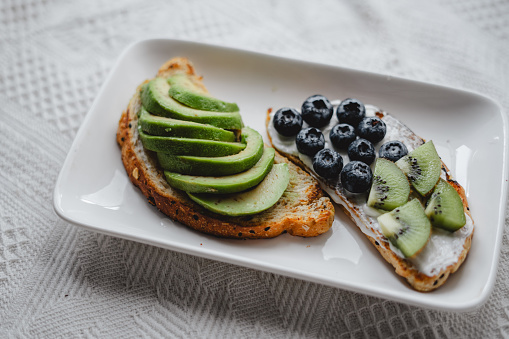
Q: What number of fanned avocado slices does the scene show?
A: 7